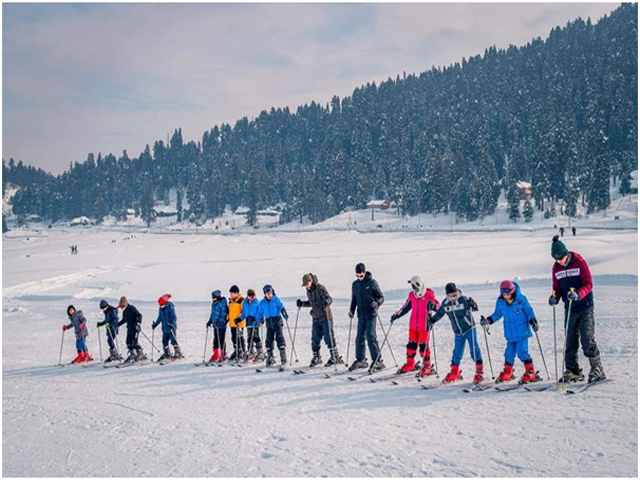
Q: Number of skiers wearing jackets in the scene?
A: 14